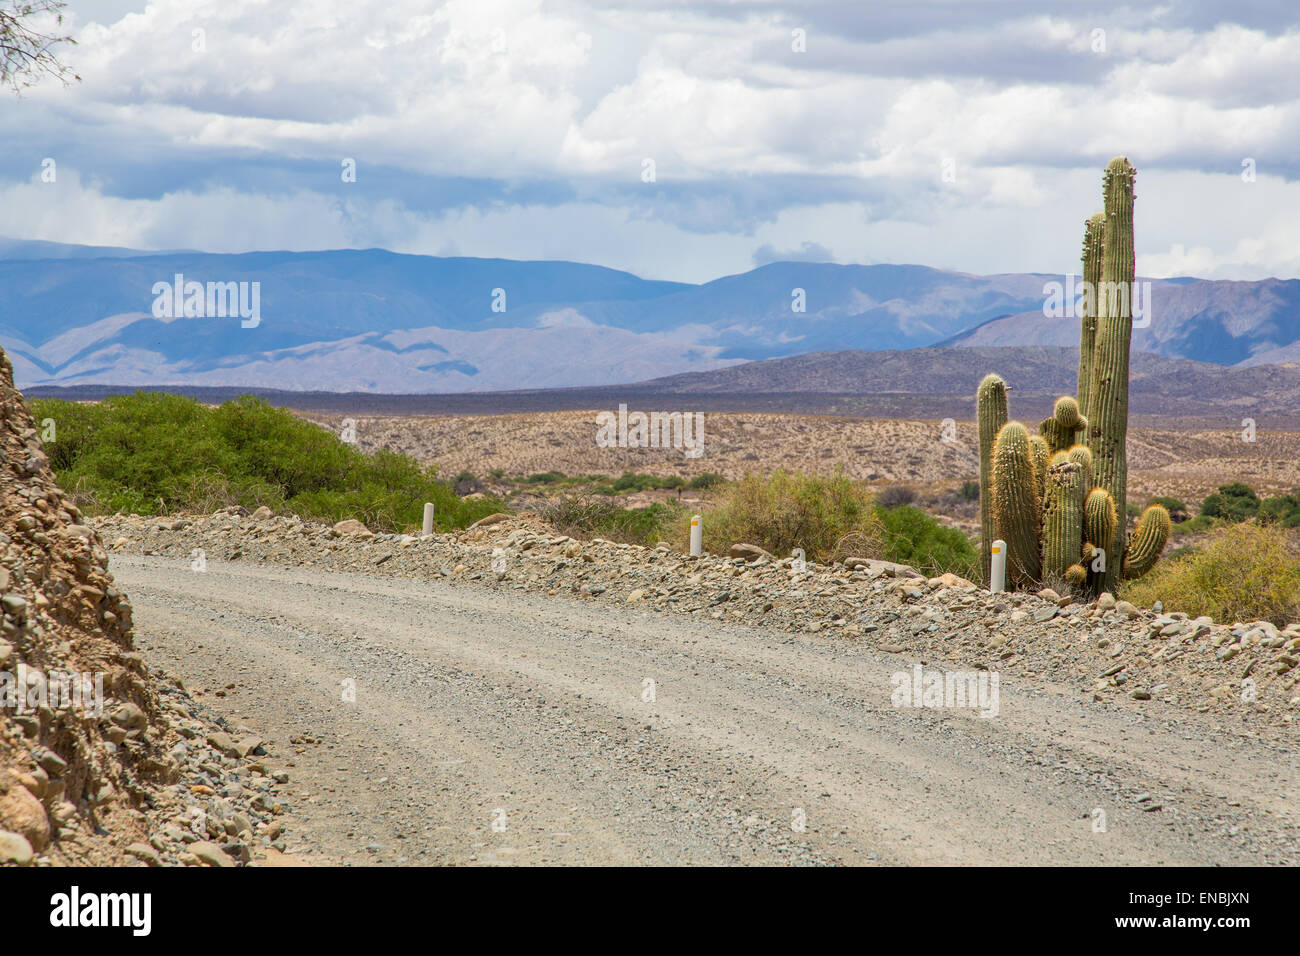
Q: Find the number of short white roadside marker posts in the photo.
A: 3